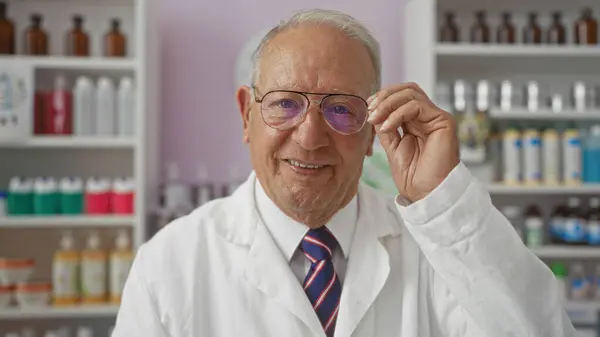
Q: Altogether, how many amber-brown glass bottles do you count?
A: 10